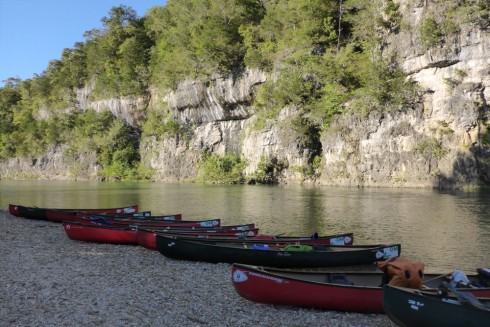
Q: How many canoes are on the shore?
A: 10